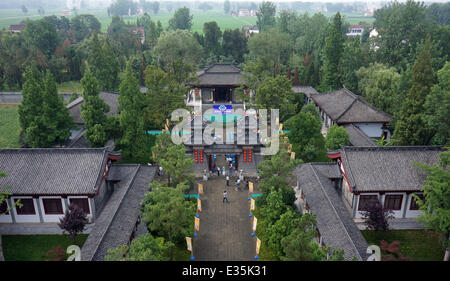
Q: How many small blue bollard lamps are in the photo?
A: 7